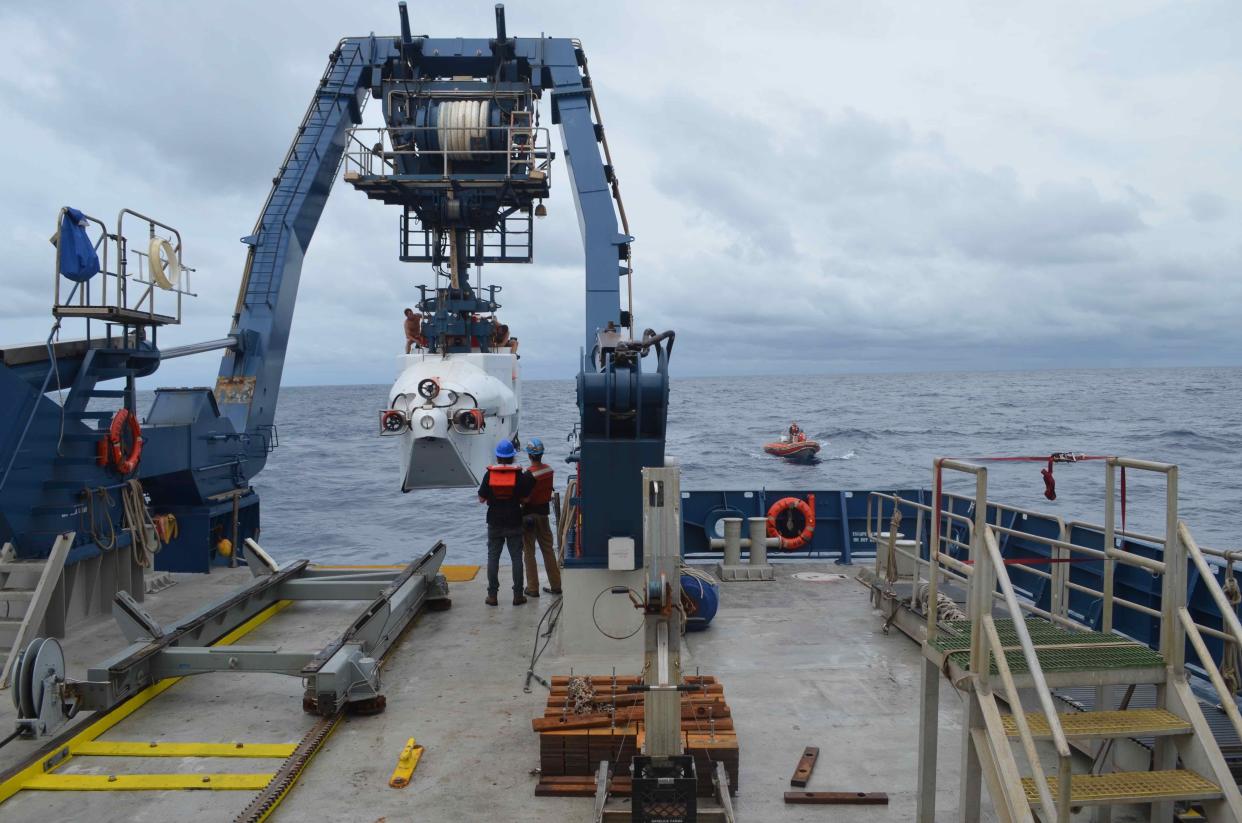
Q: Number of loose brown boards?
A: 2